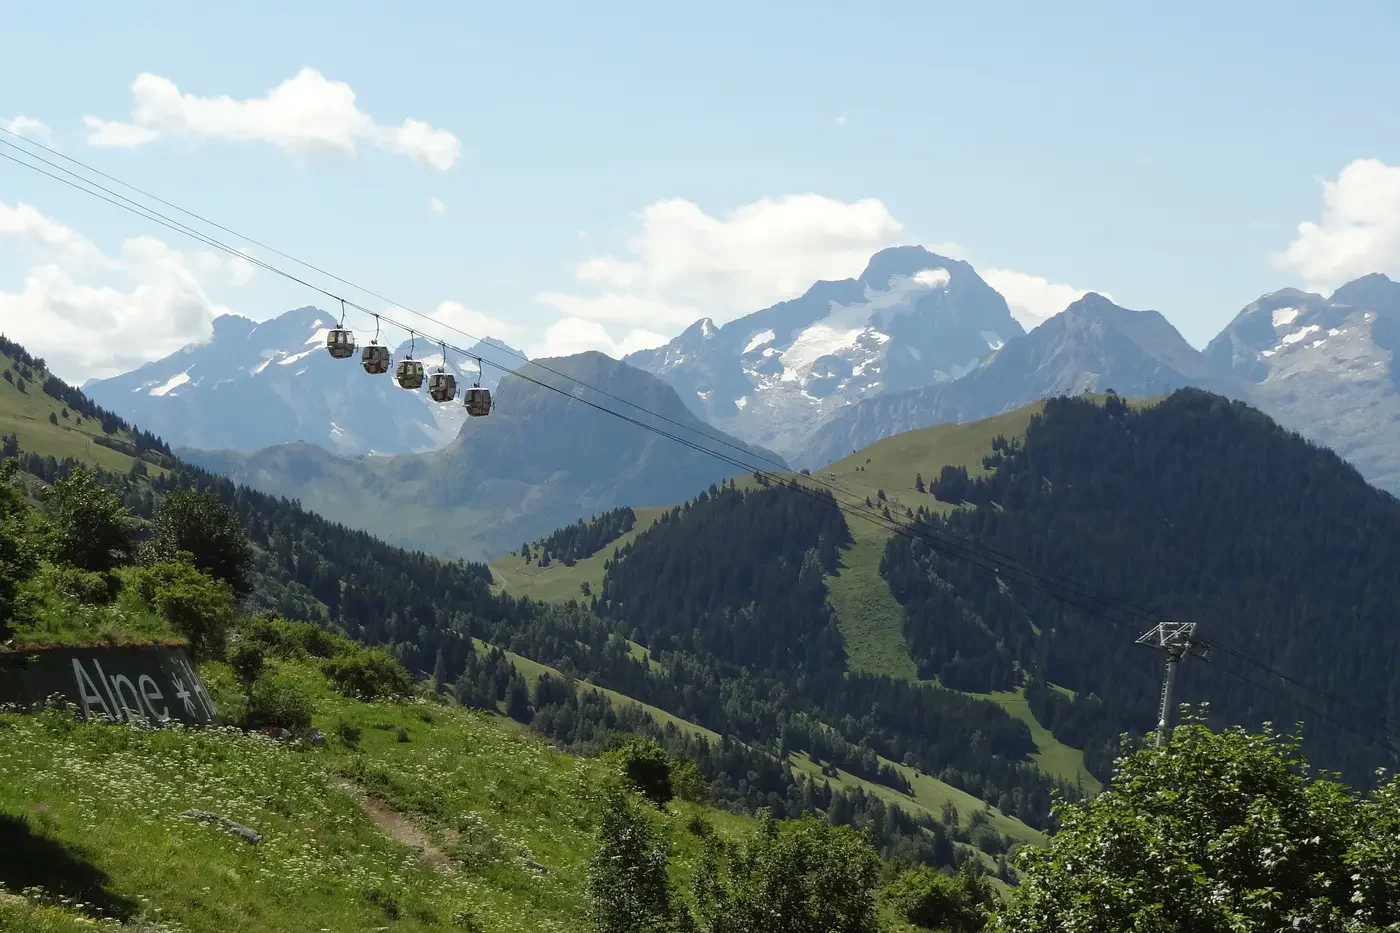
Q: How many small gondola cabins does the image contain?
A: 5